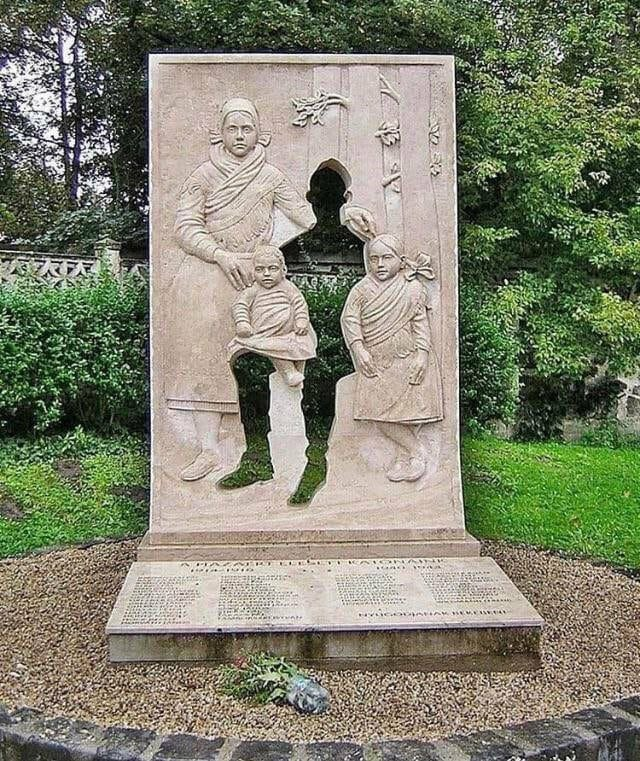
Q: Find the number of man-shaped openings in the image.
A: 1